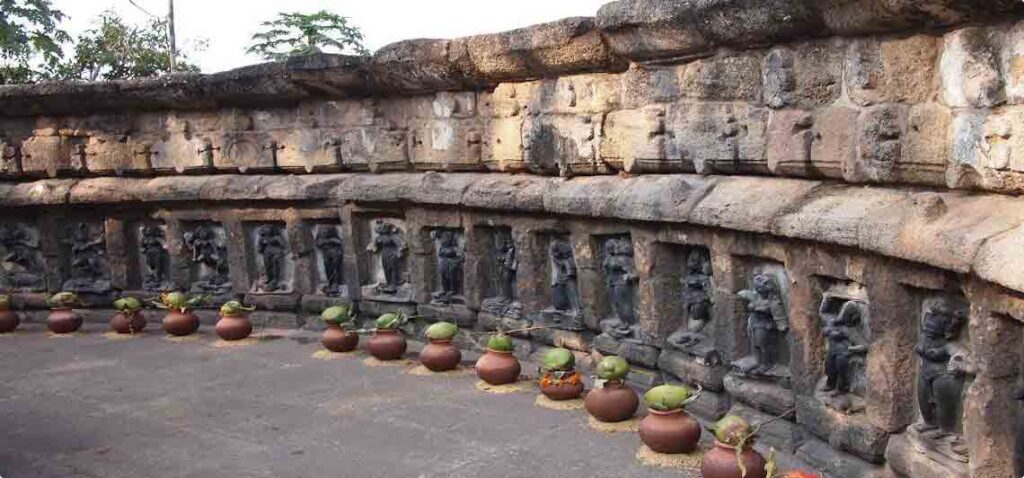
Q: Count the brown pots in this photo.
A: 13